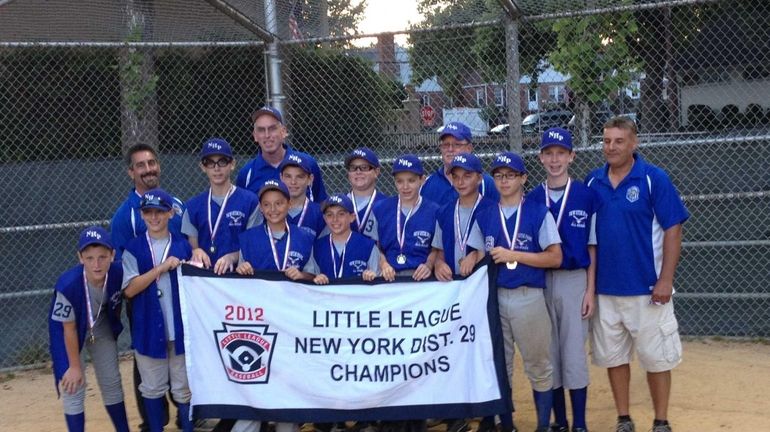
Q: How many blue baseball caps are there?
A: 13